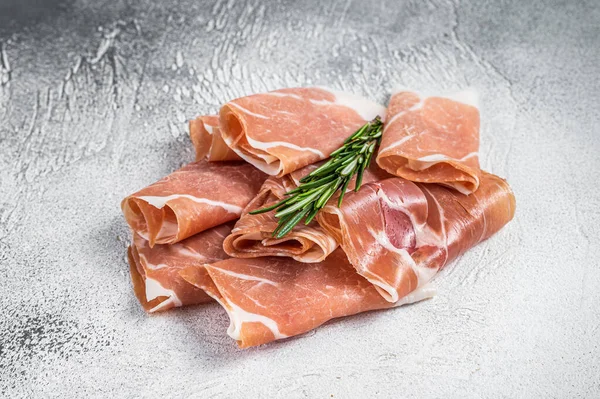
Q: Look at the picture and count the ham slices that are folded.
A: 8